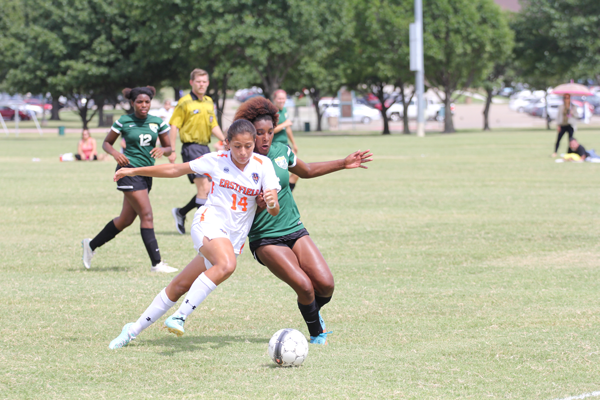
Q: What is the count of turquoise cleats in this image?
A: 4